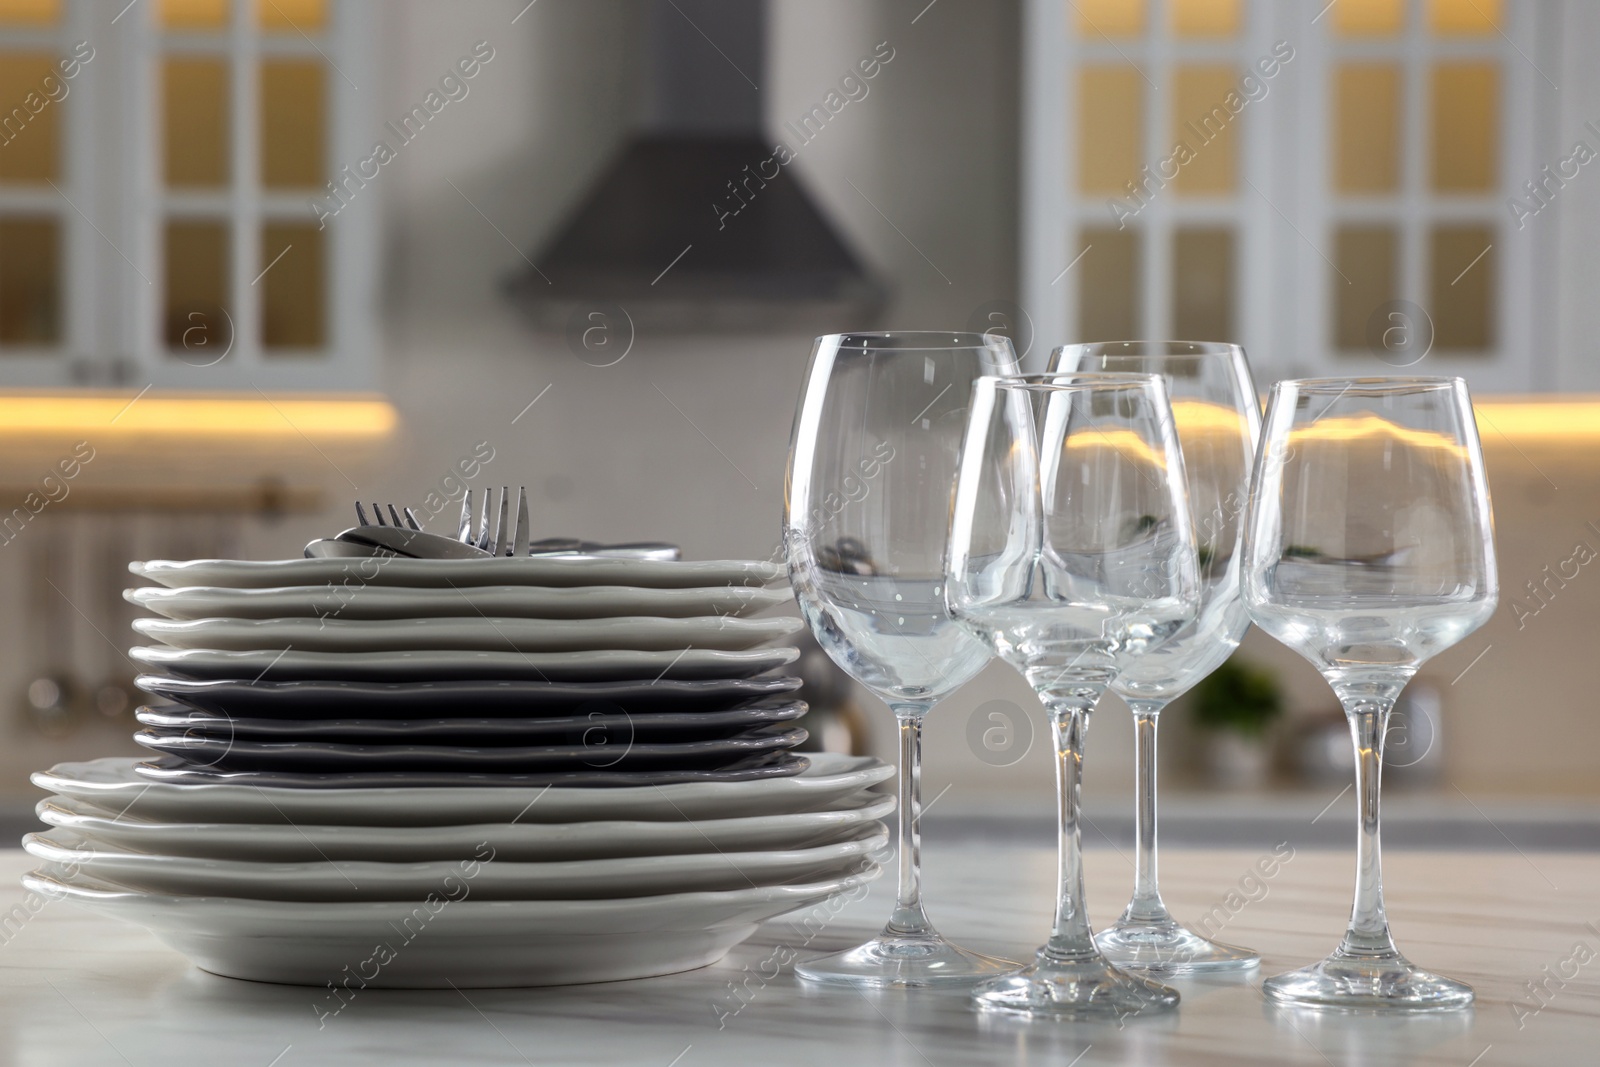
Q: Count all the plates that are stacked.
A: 12